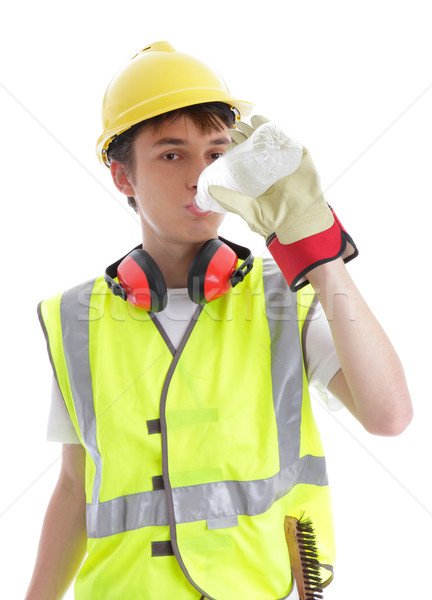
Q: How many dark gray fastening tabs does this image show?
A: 3